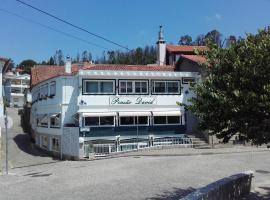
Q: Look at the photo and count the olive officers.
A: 0